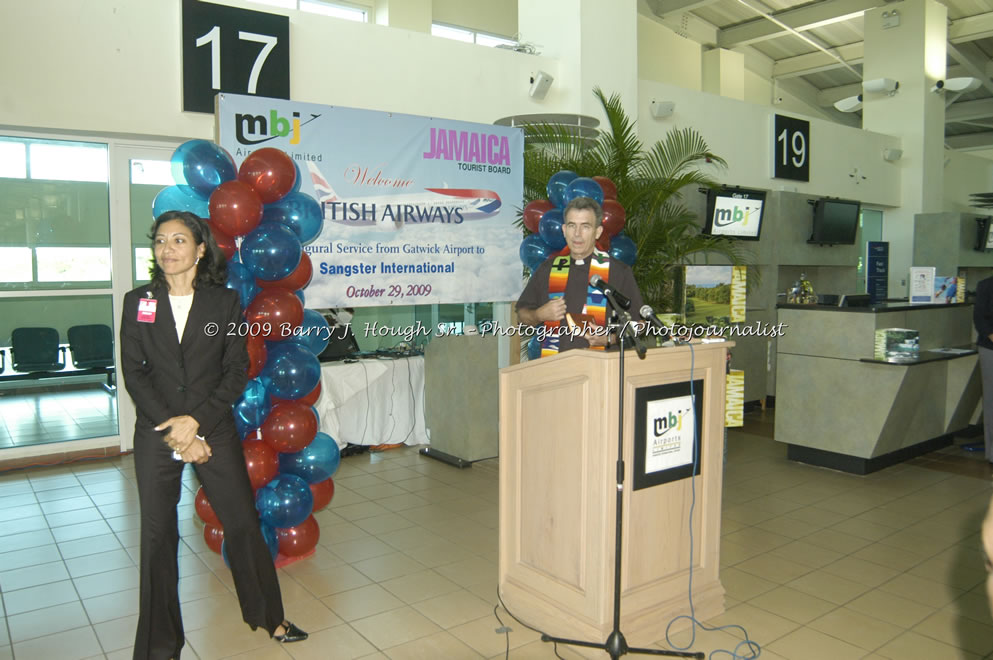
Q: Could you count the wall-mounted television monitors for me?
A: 3